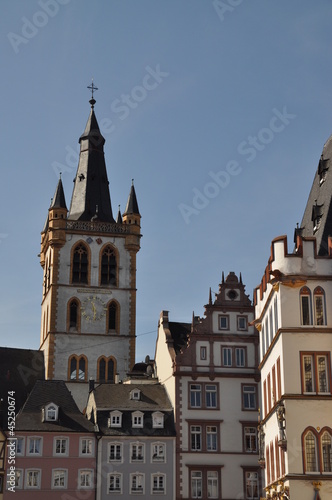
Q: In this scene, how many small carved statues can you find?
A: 2